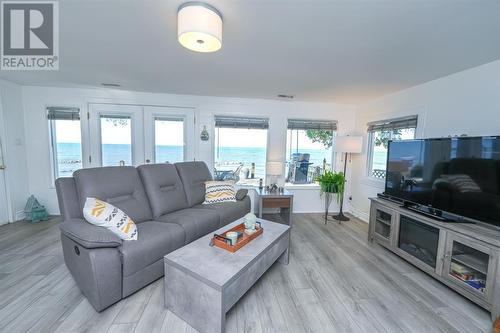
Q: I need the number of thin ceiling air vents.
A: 2